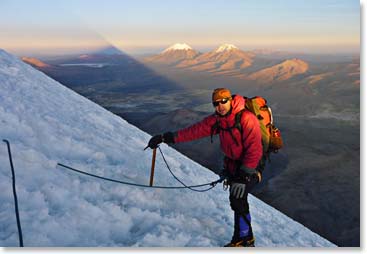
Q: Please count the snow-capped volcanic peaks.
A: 2